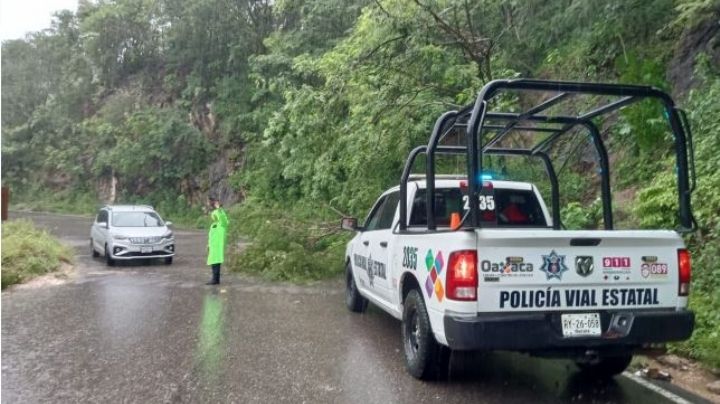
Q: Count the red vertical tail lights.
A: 2